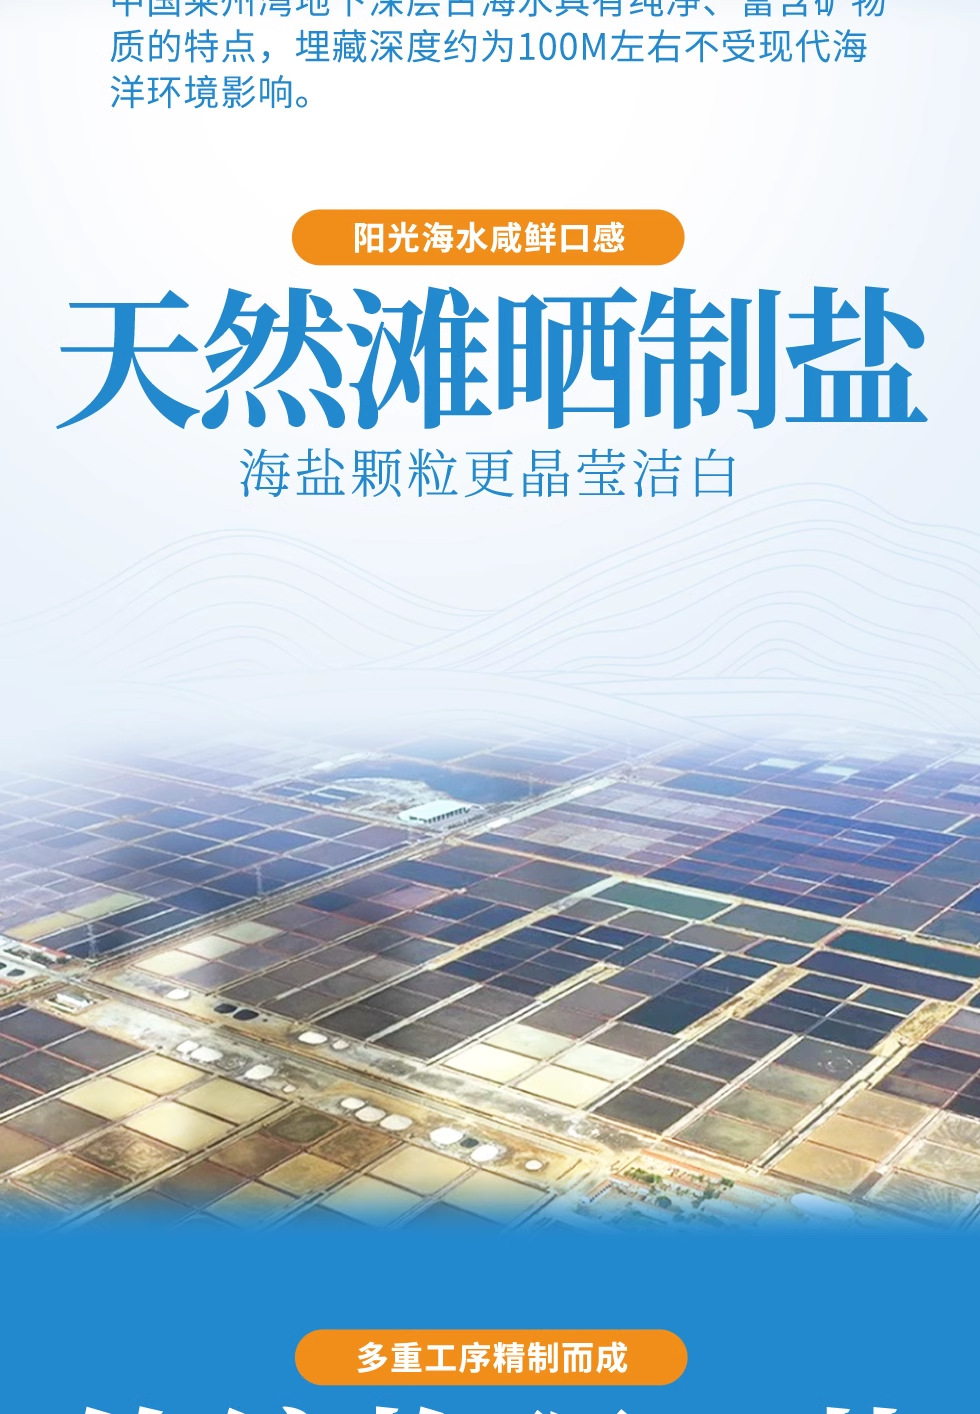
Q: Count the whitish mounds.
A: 13